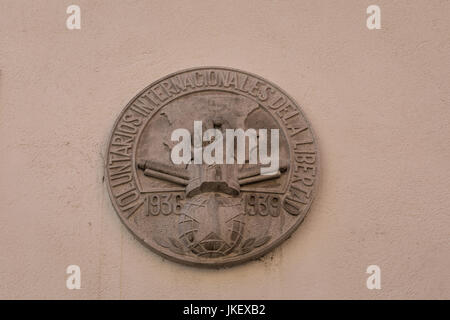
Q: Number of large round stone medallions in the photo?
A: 1